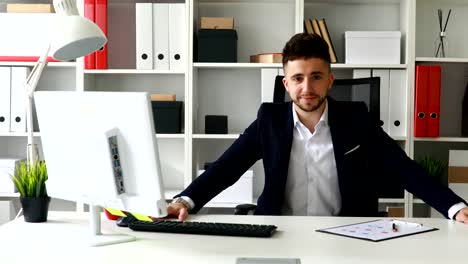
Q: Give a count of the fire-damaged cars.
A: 0